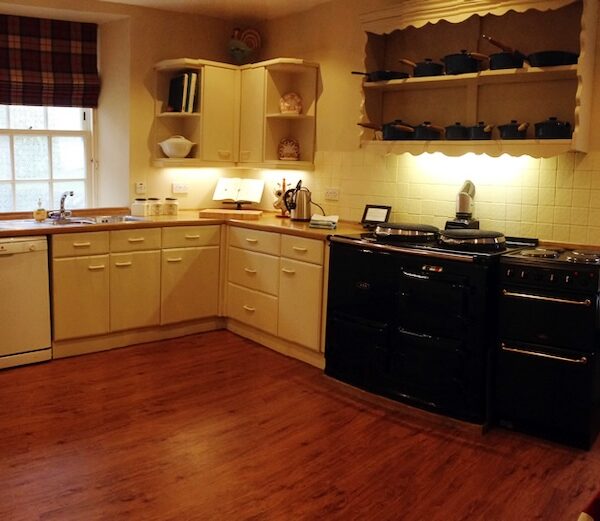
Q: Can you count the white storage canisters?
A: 3